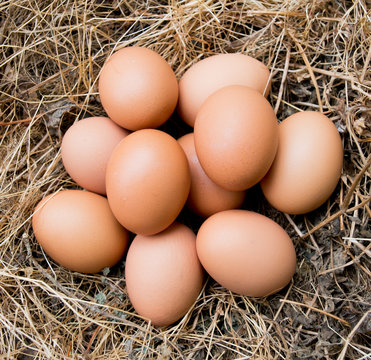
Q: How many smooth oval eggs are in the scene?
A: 10